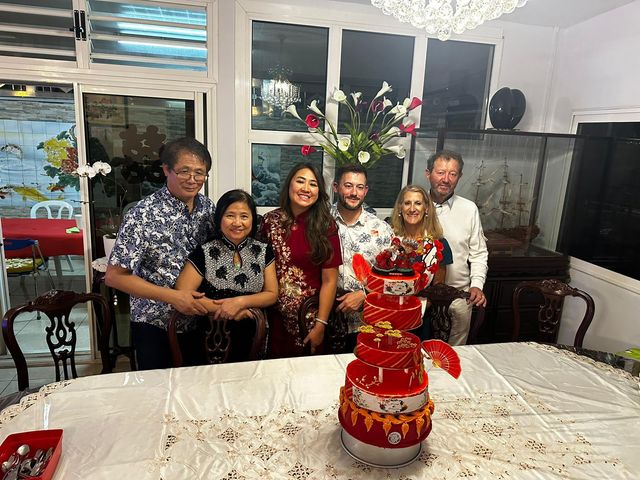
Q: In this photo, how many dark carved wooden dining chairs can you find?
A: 5